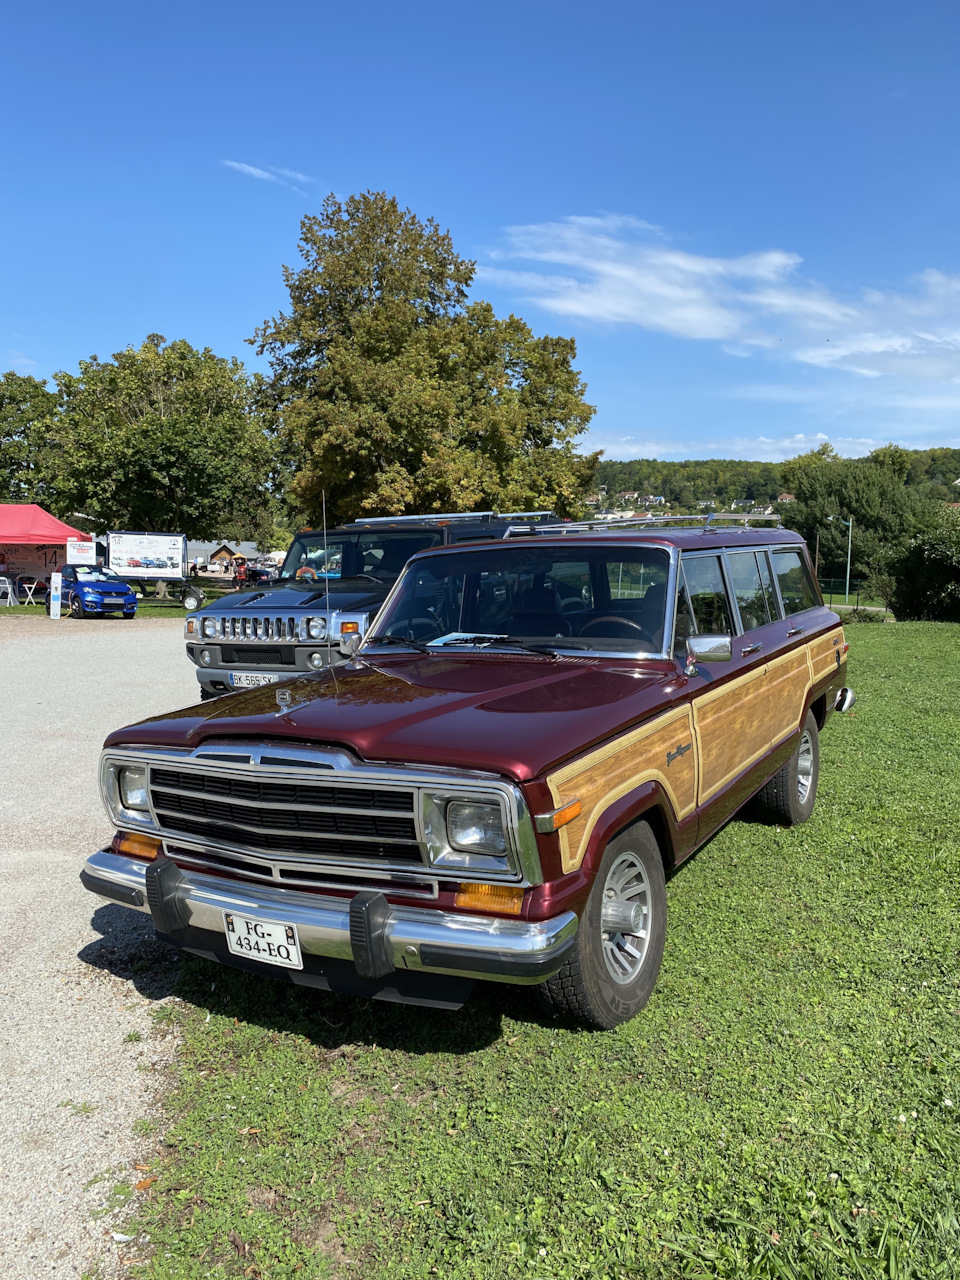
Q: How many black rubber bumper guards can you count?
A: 2